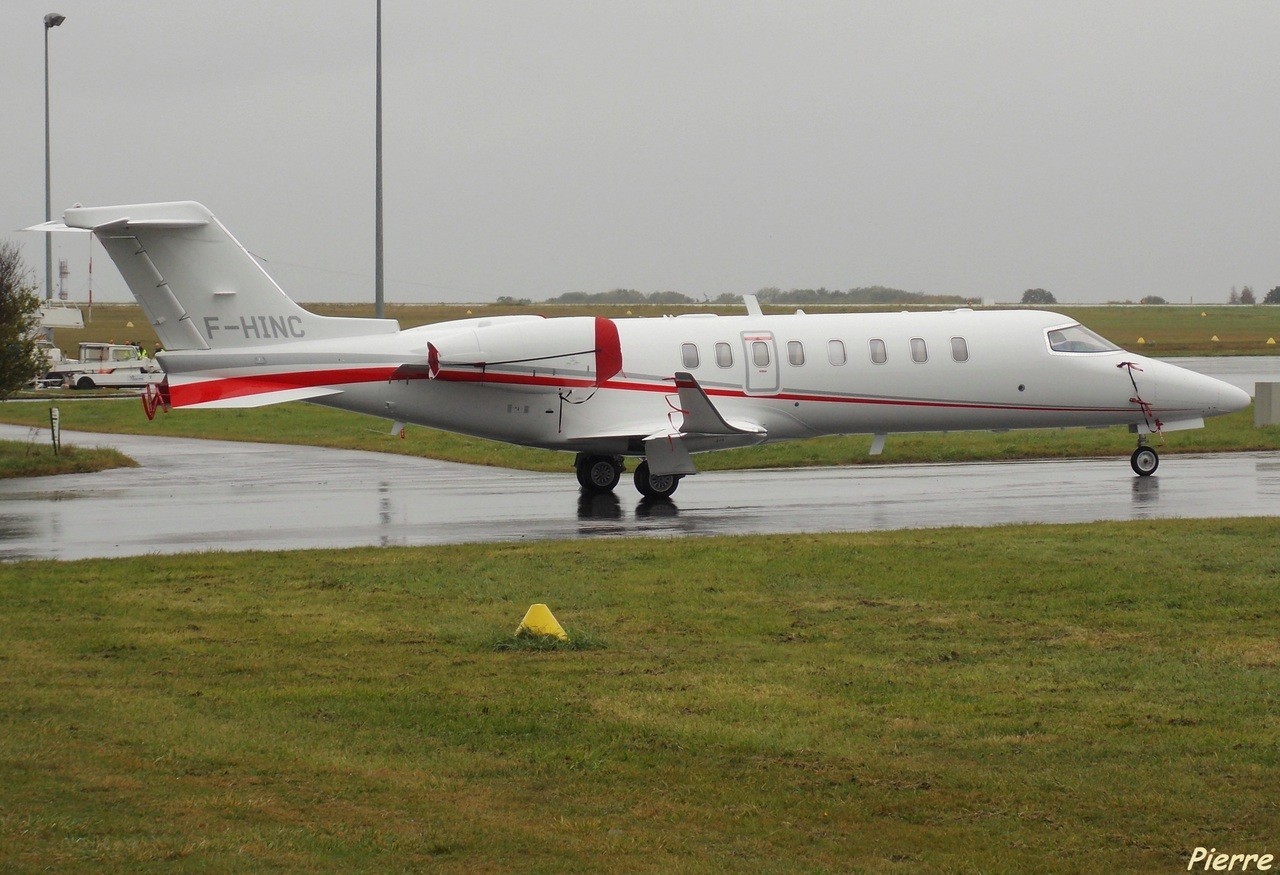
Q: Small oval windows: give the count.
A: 8